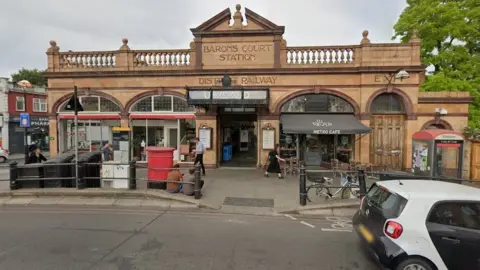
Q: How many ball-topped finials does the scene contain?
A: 5